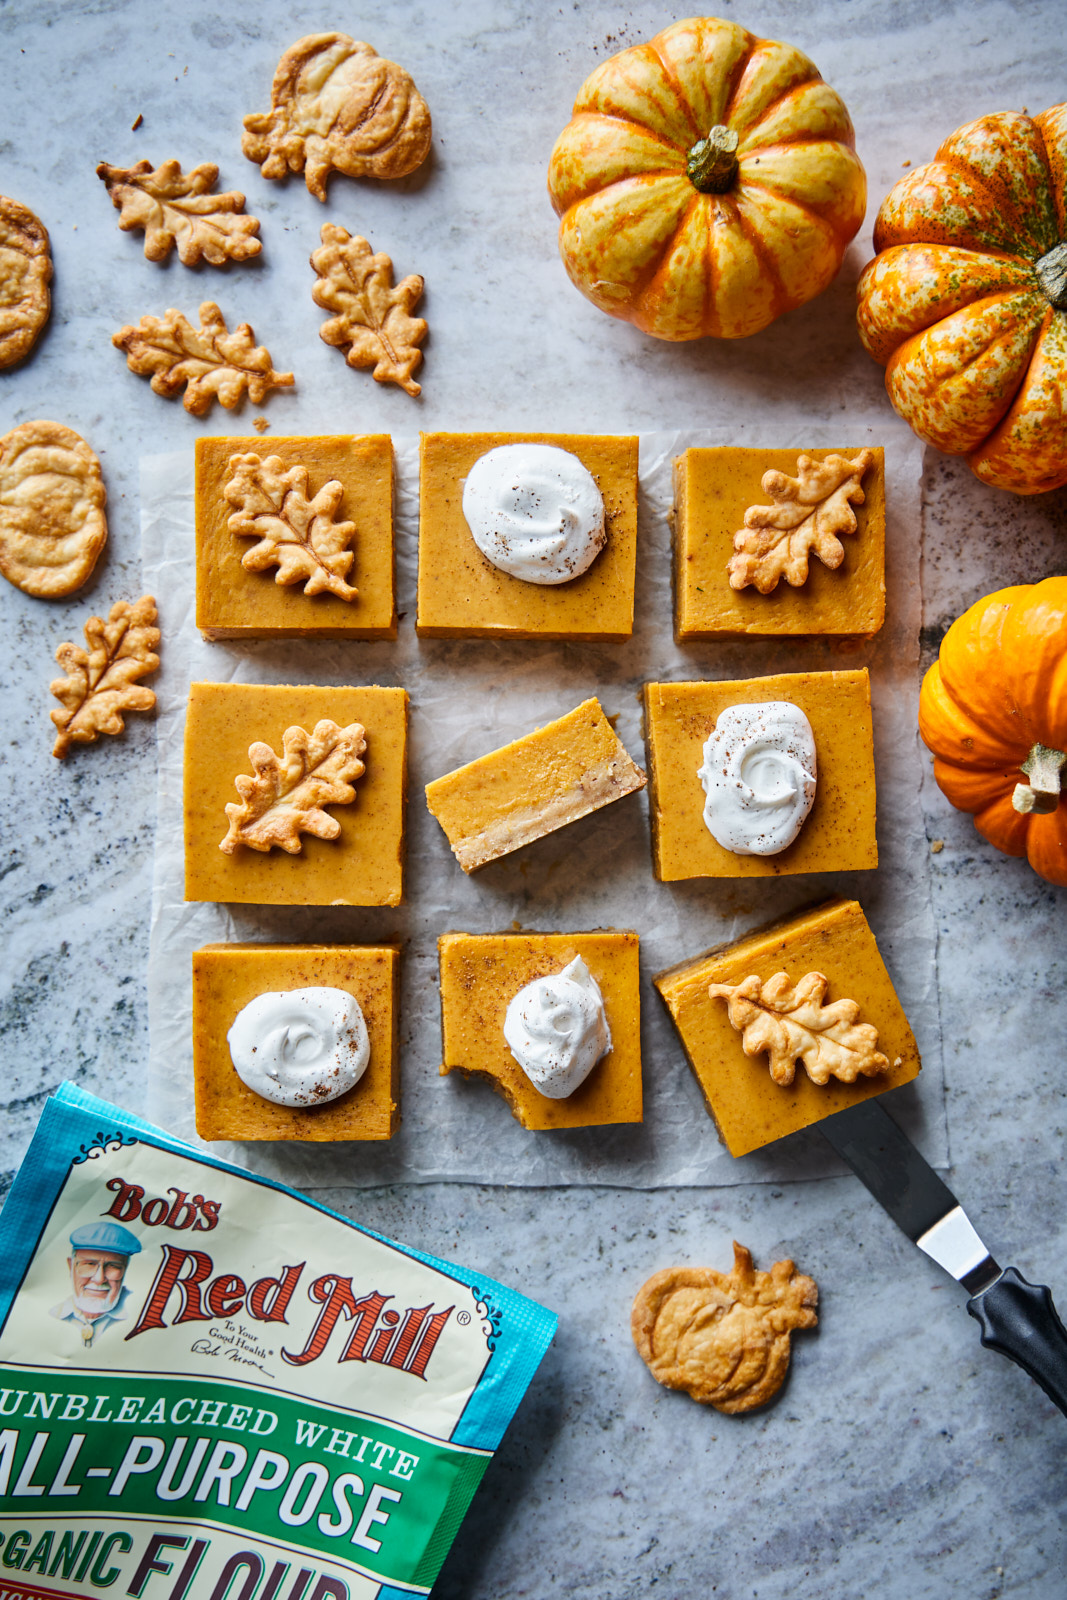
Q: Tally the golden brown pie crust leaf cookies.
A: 8